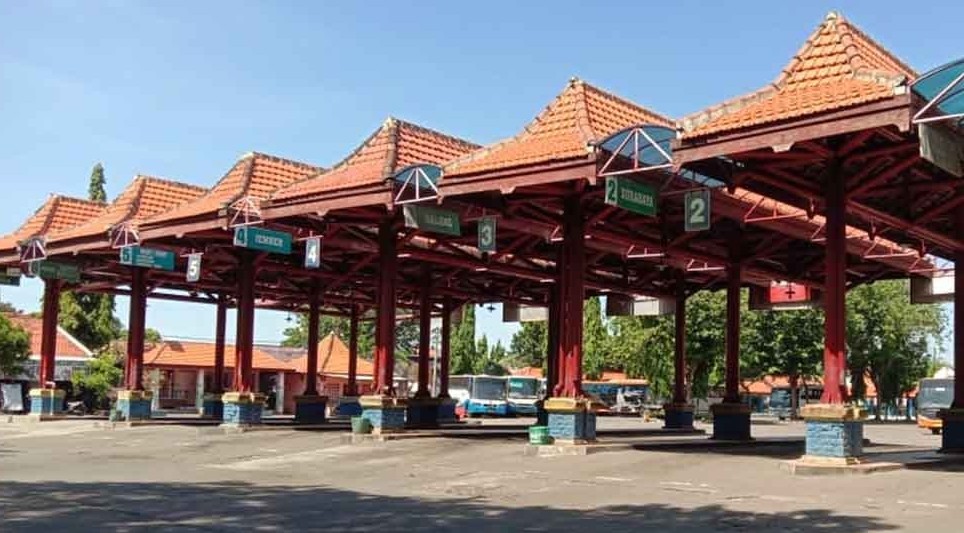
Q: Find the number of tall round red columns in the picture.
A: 15